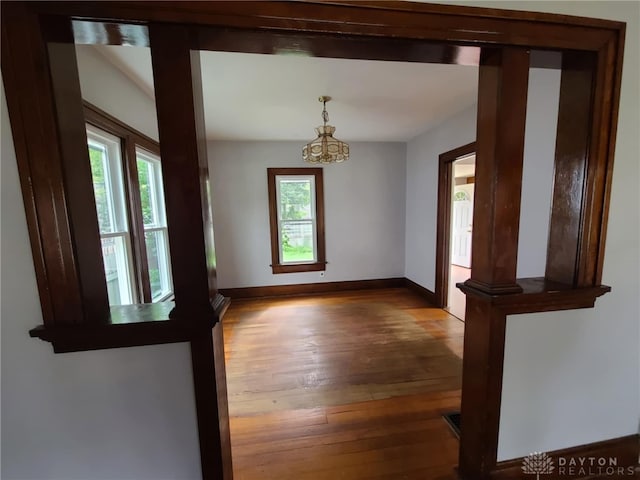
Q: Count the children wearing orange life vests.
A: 0